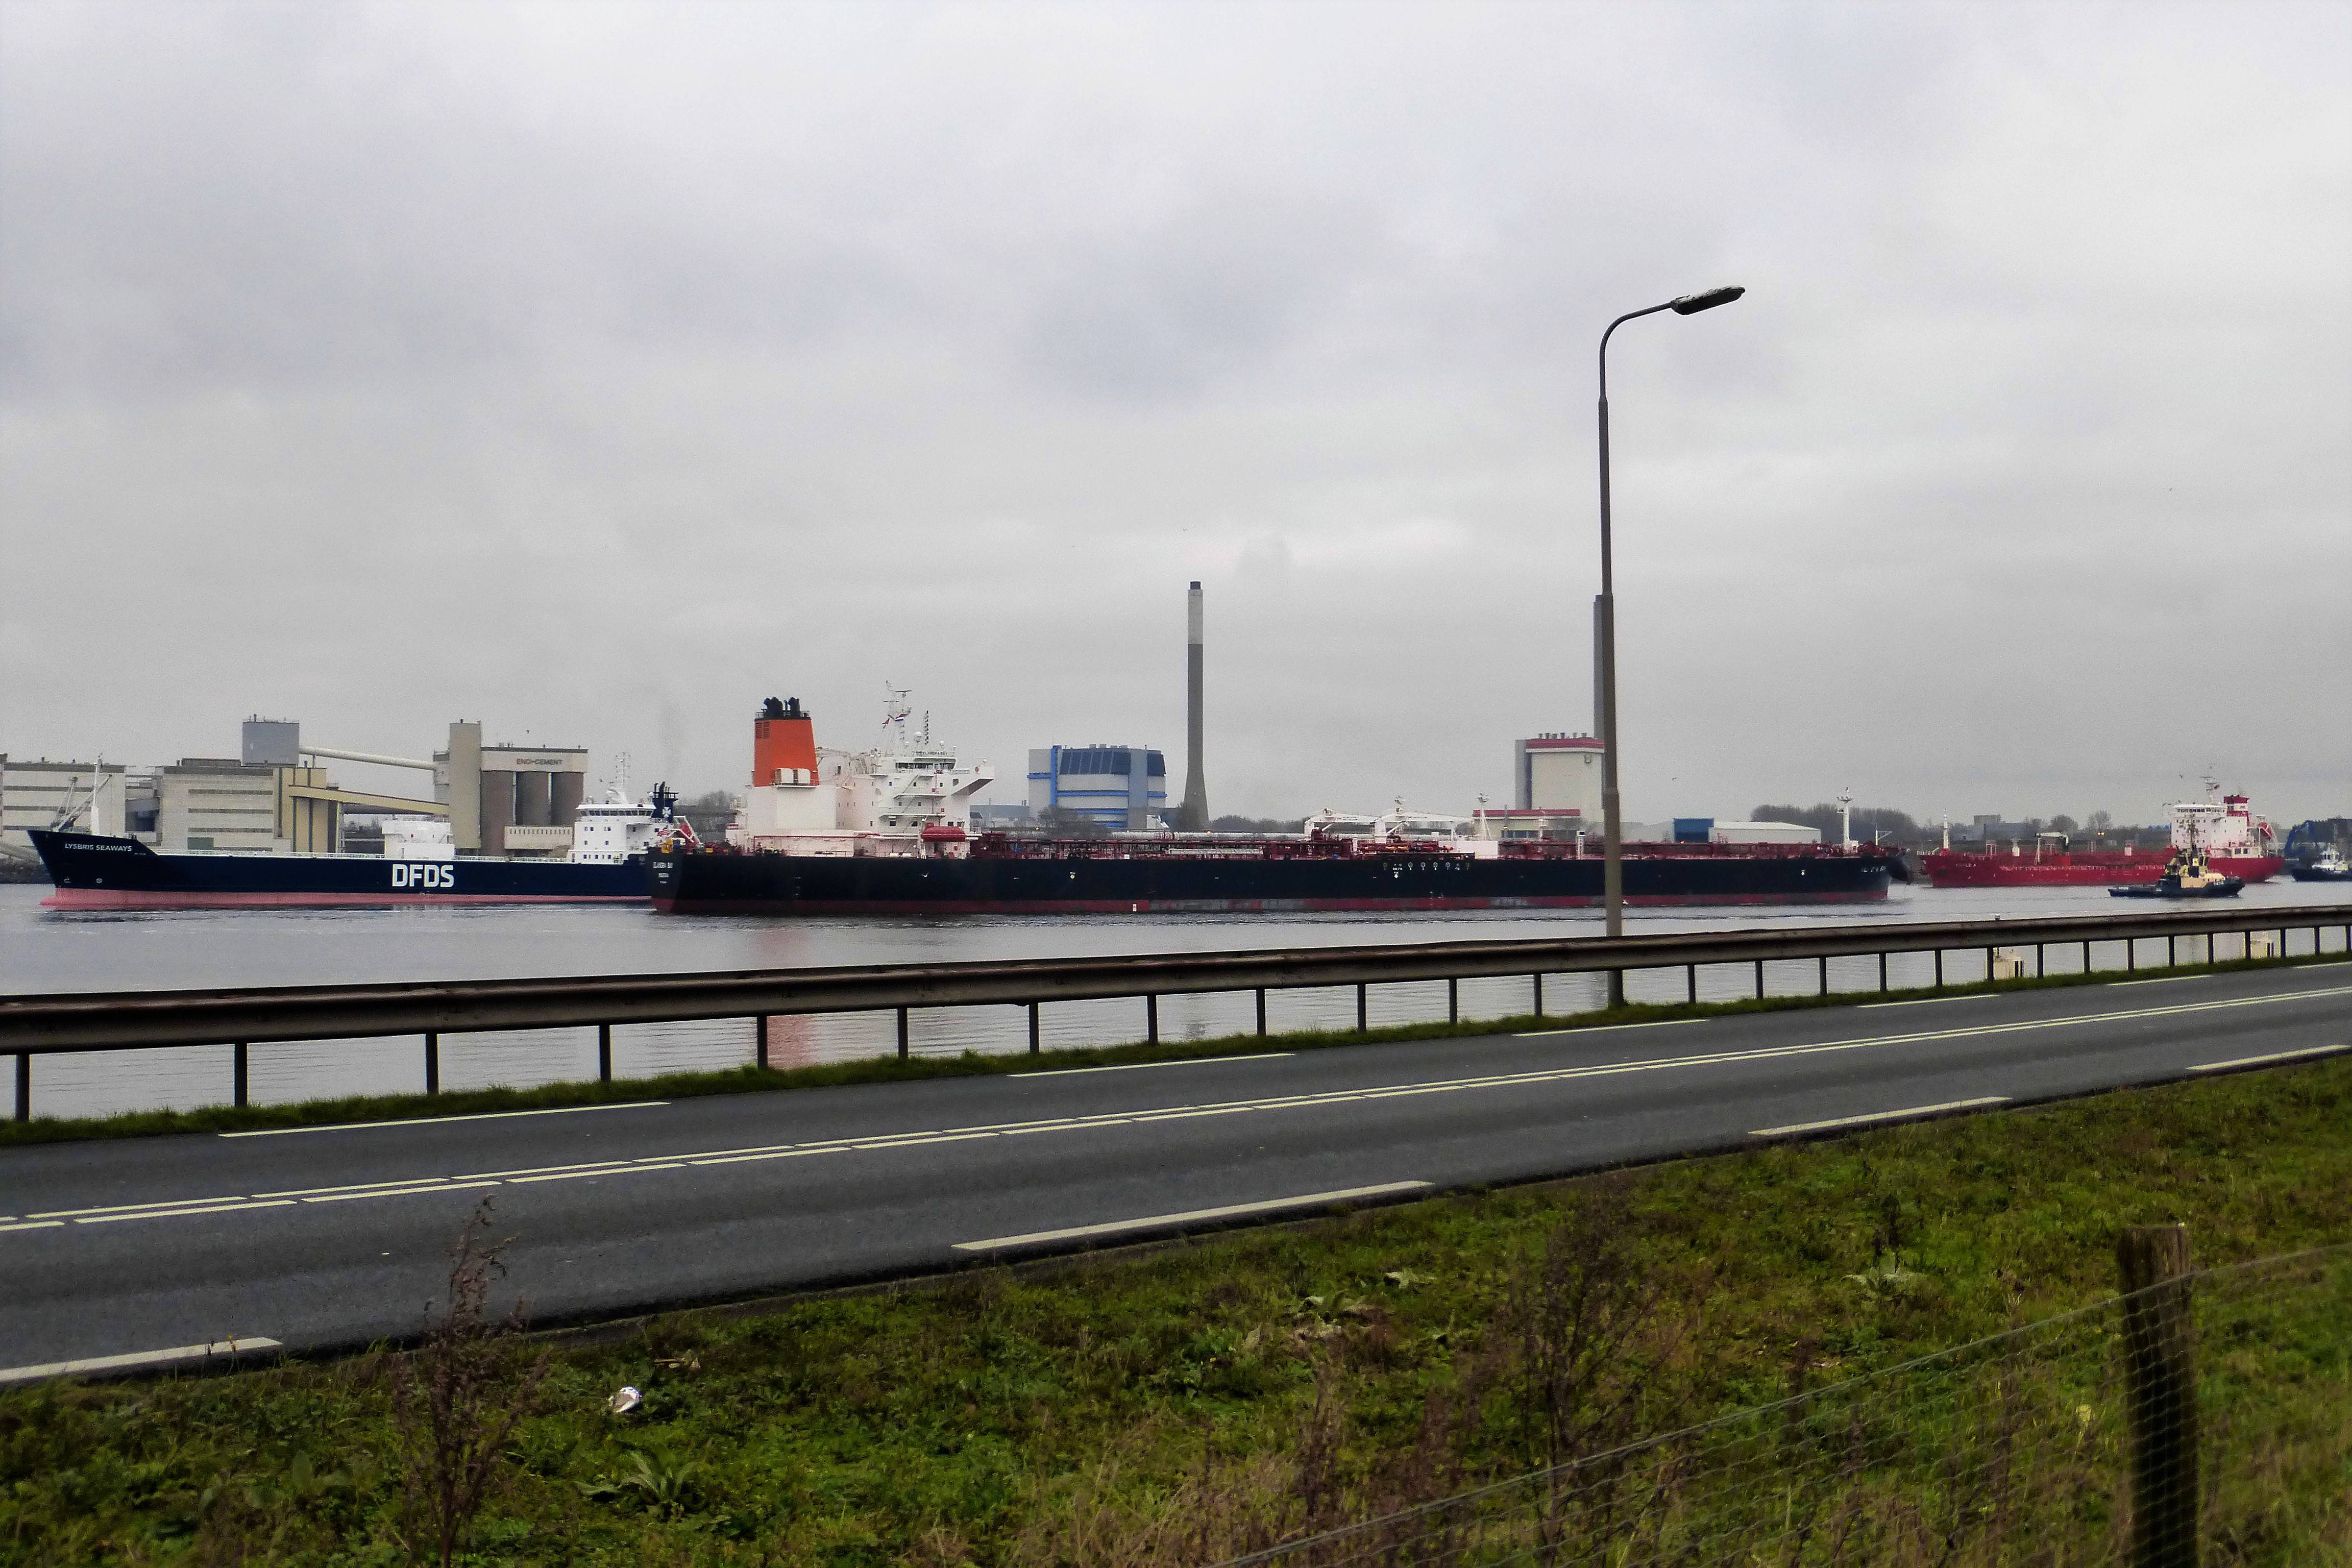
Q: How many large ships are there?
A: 3